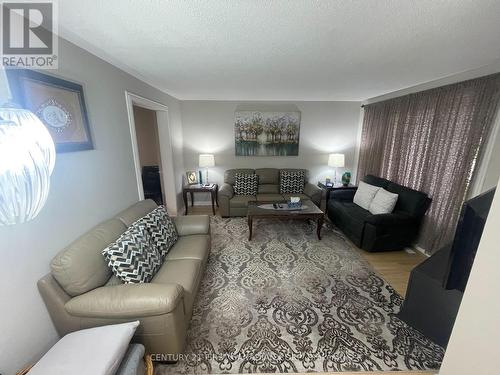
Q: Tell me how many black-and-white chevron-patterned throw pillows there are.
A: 4